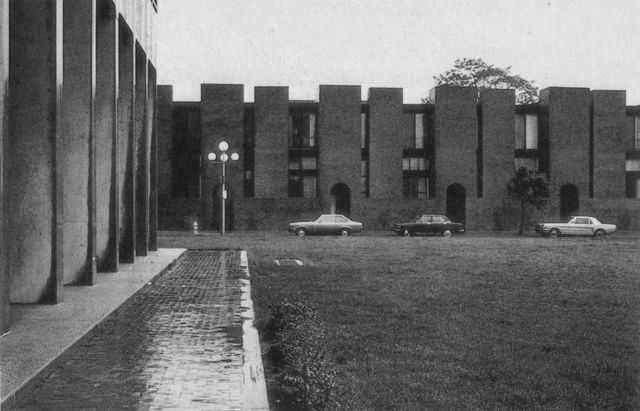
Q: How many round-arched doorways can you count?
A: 4